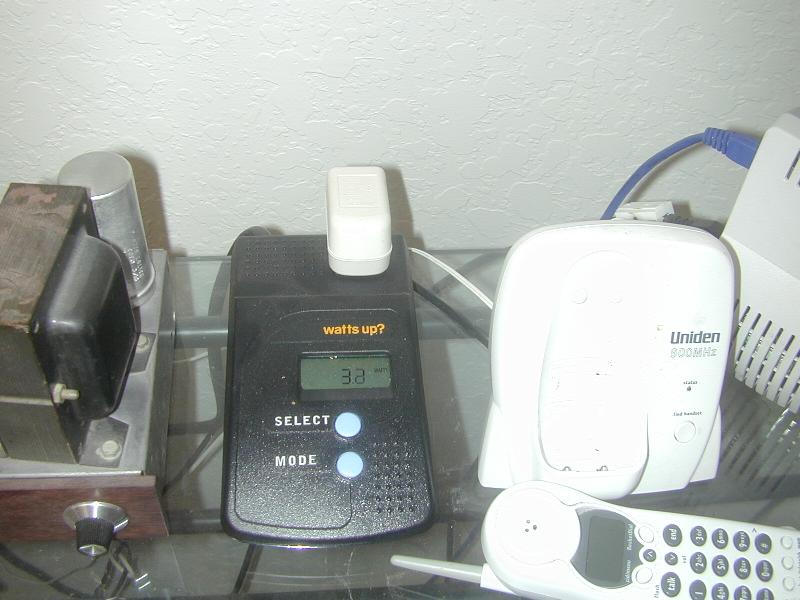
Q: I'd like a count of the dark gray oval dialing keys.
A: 12